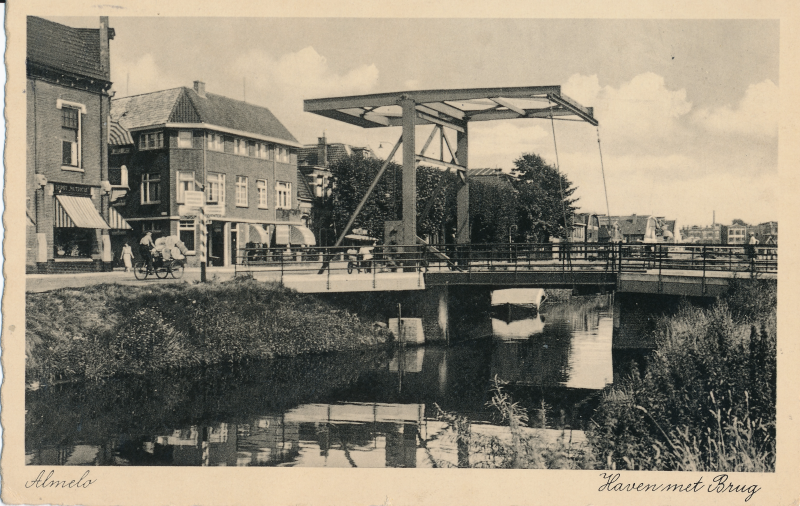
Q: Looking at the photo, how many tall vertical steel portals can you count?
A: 2